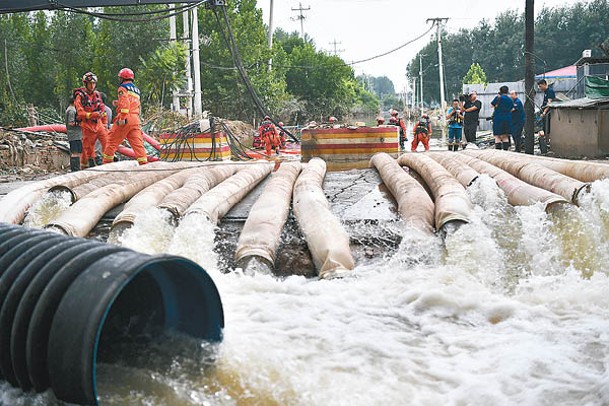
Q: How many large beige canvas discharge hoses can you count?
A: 14